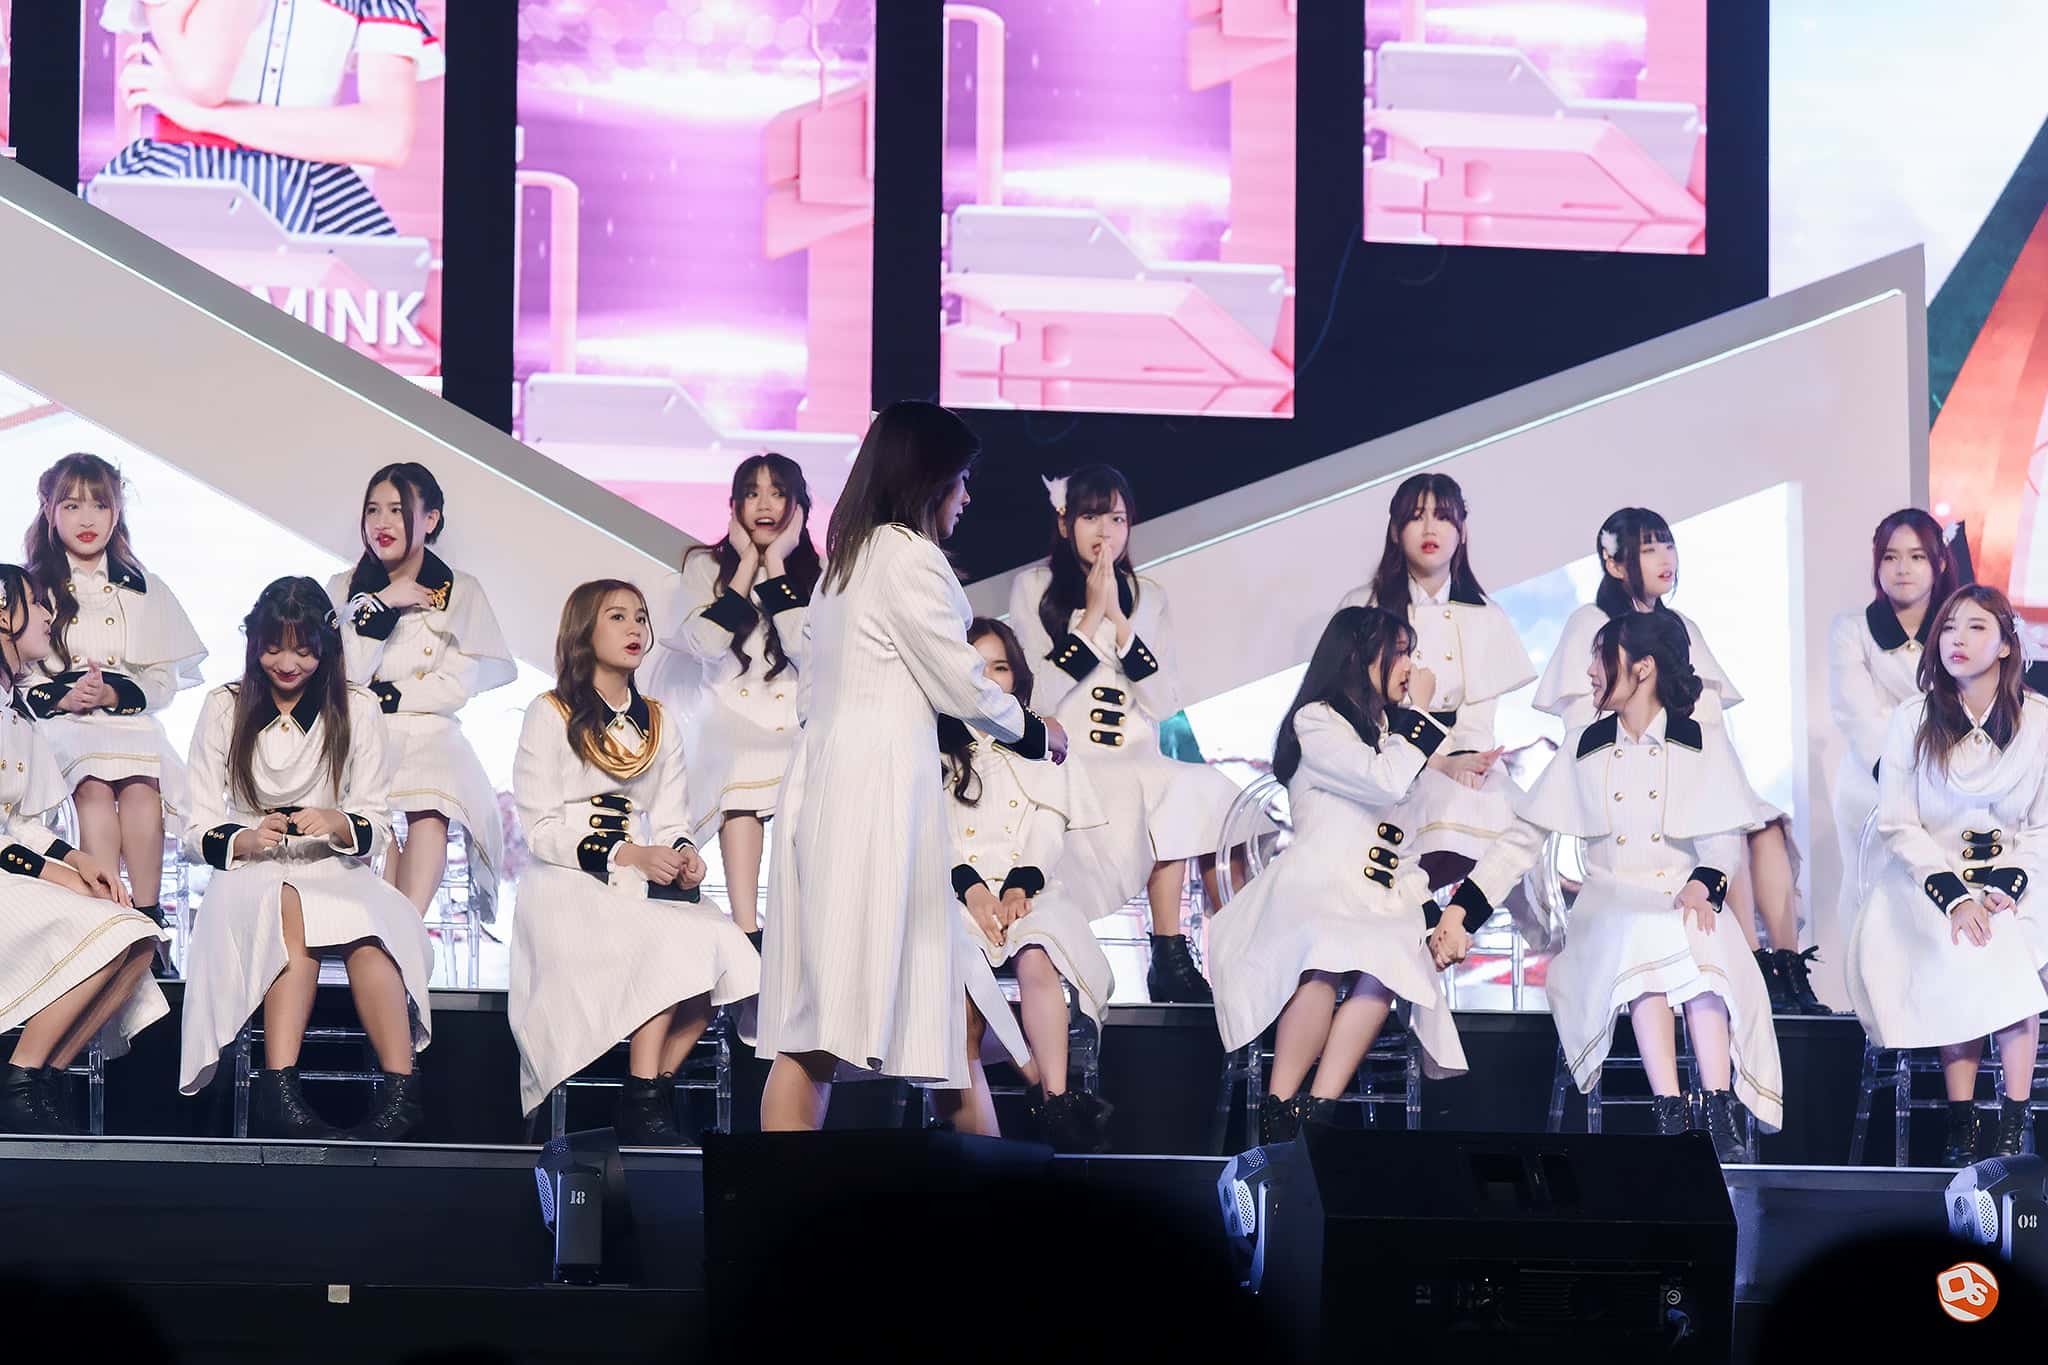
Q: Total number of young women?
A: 15